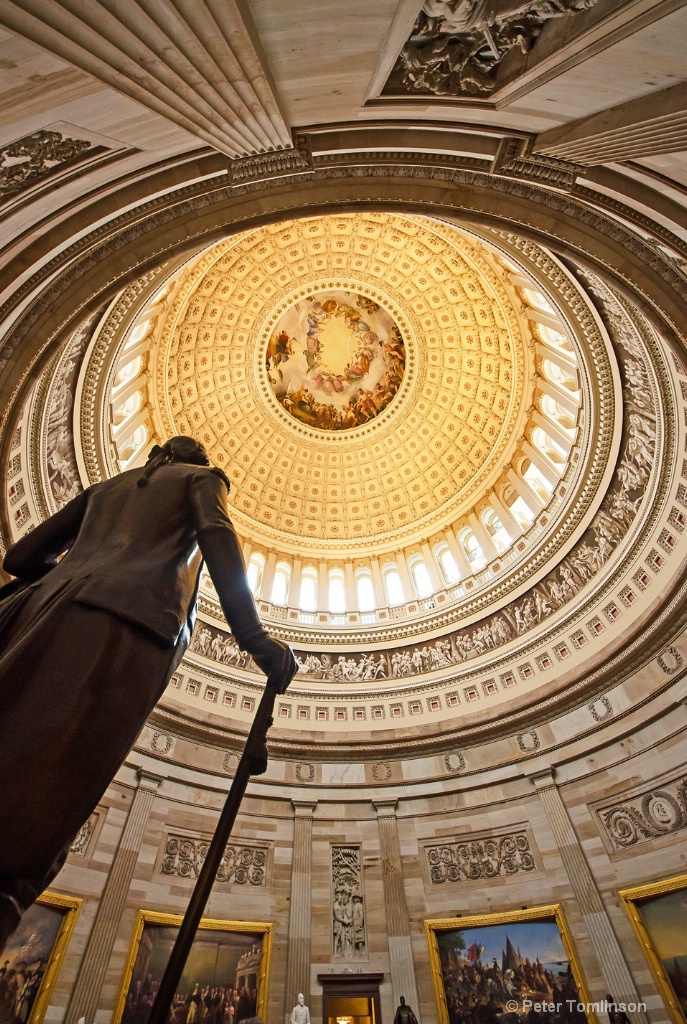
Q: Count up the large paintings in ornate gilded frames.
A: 4